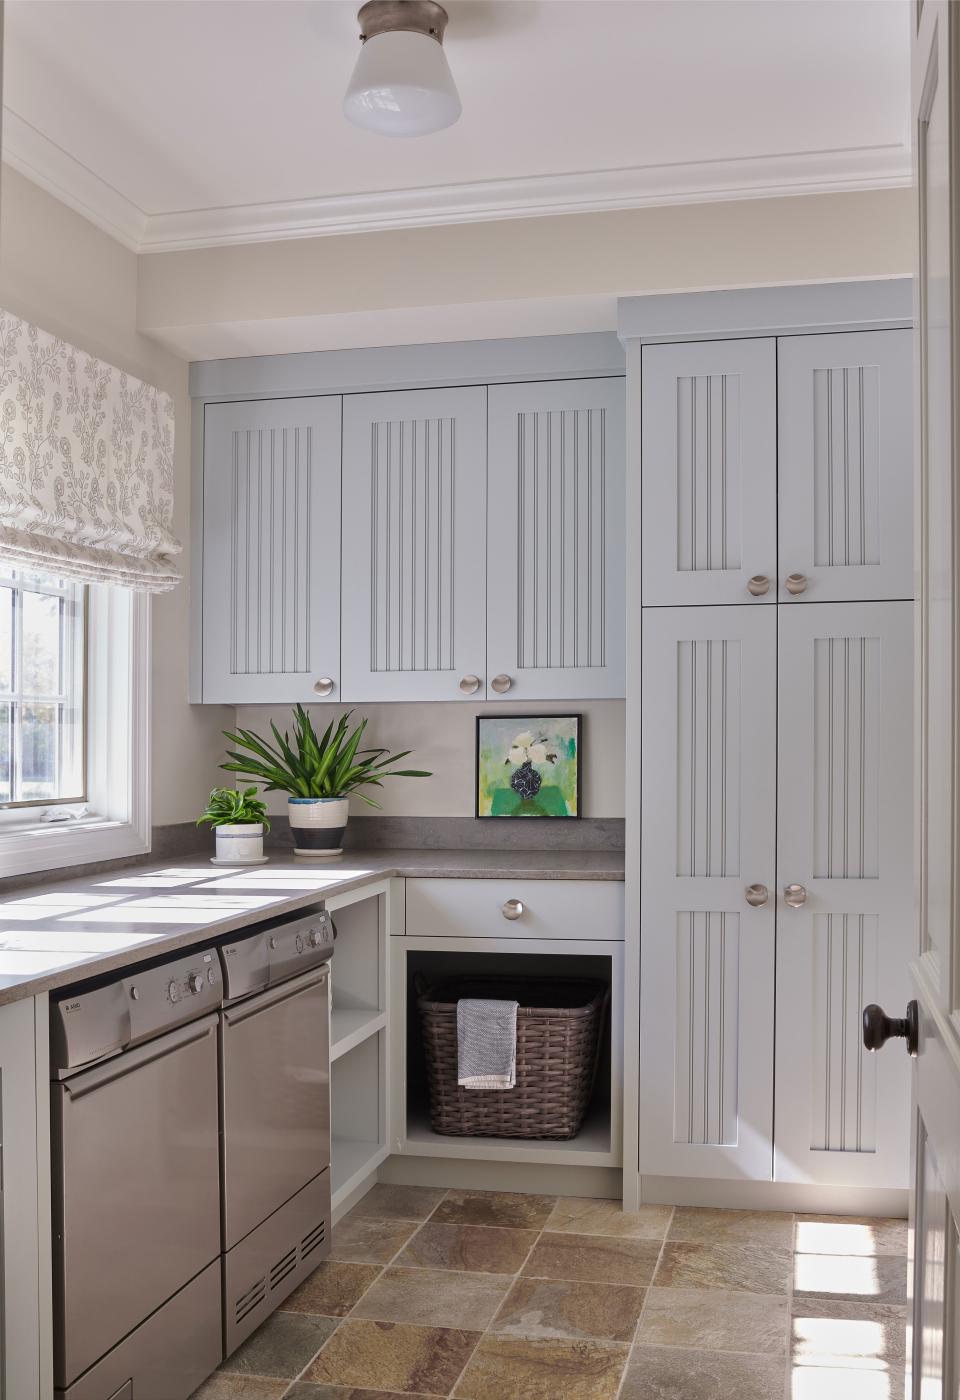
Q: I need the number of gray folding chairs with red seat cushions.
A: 0